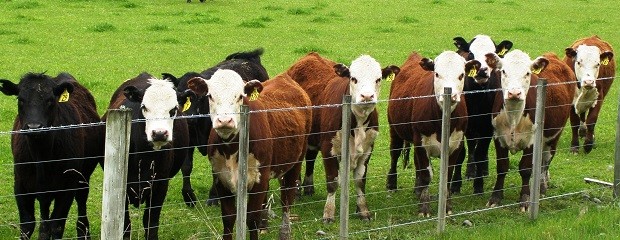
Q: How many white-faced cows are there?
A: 7